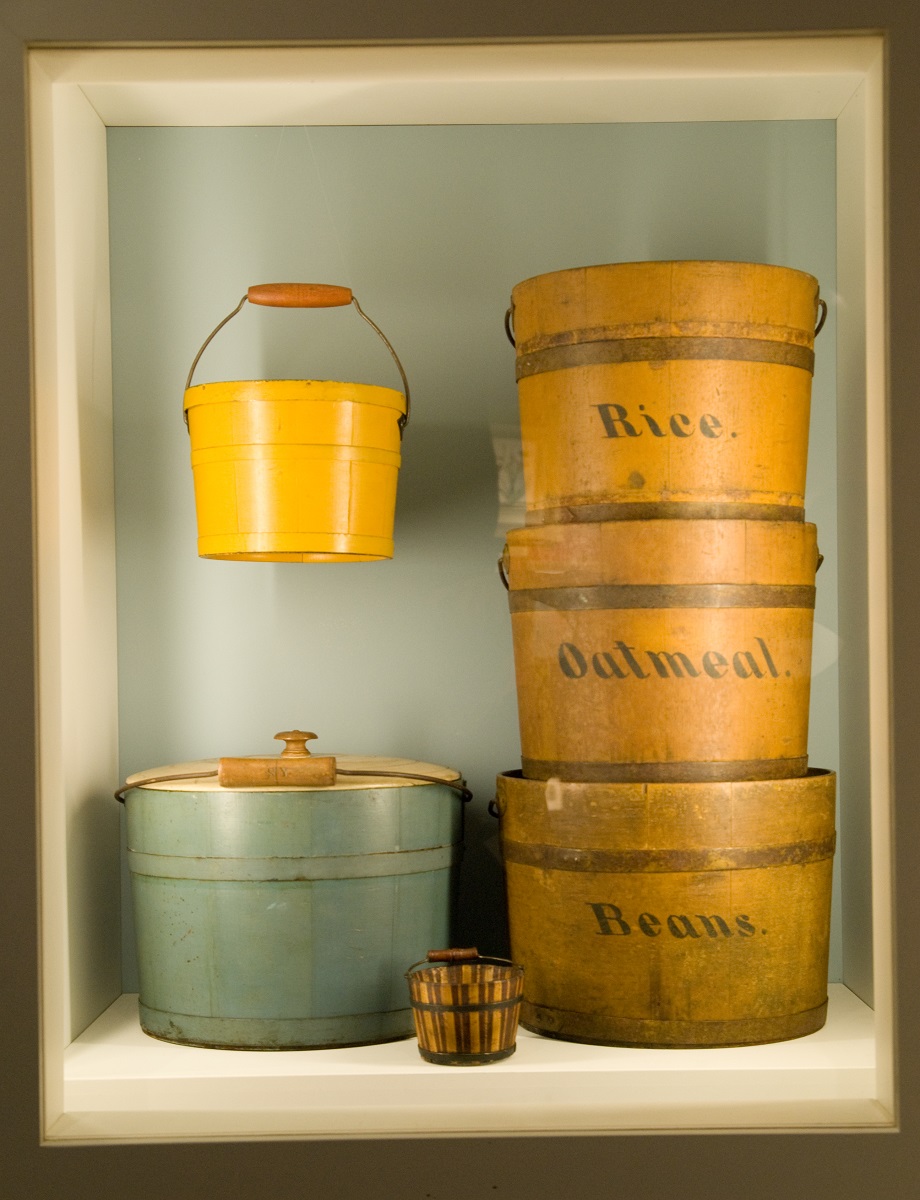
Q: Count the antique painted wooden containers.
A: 6